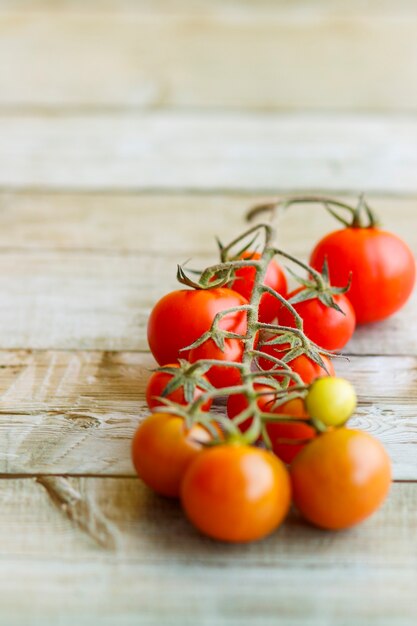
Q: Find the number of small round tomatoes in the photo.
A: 13